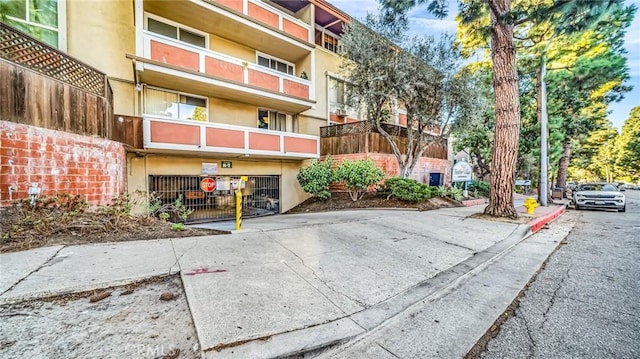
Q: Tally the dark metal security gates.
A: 1